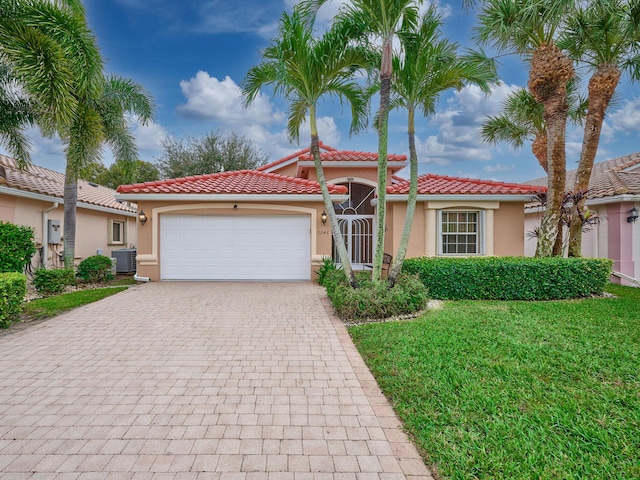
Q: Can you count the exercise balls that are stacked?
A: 0